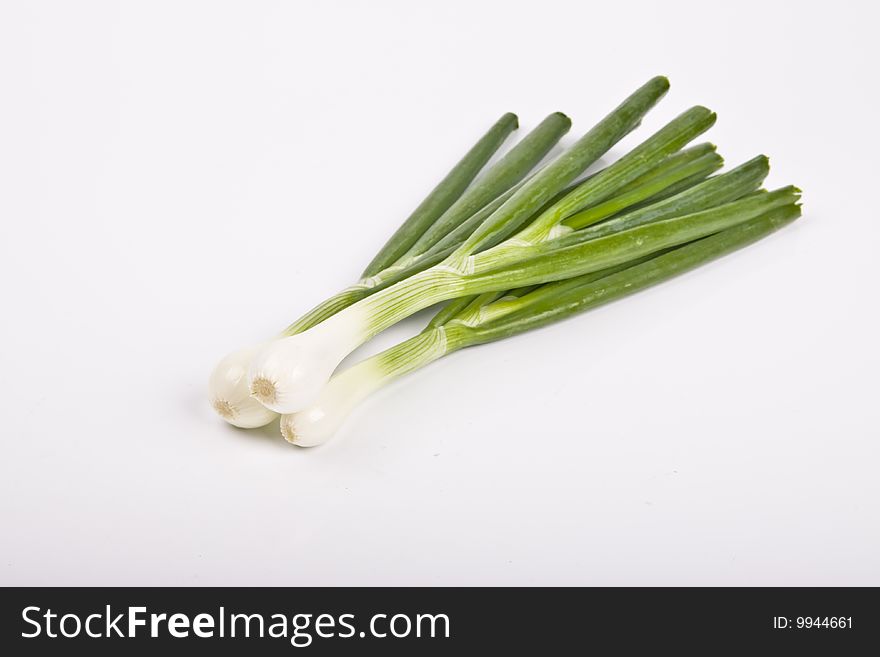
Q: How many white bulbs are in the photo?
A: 3